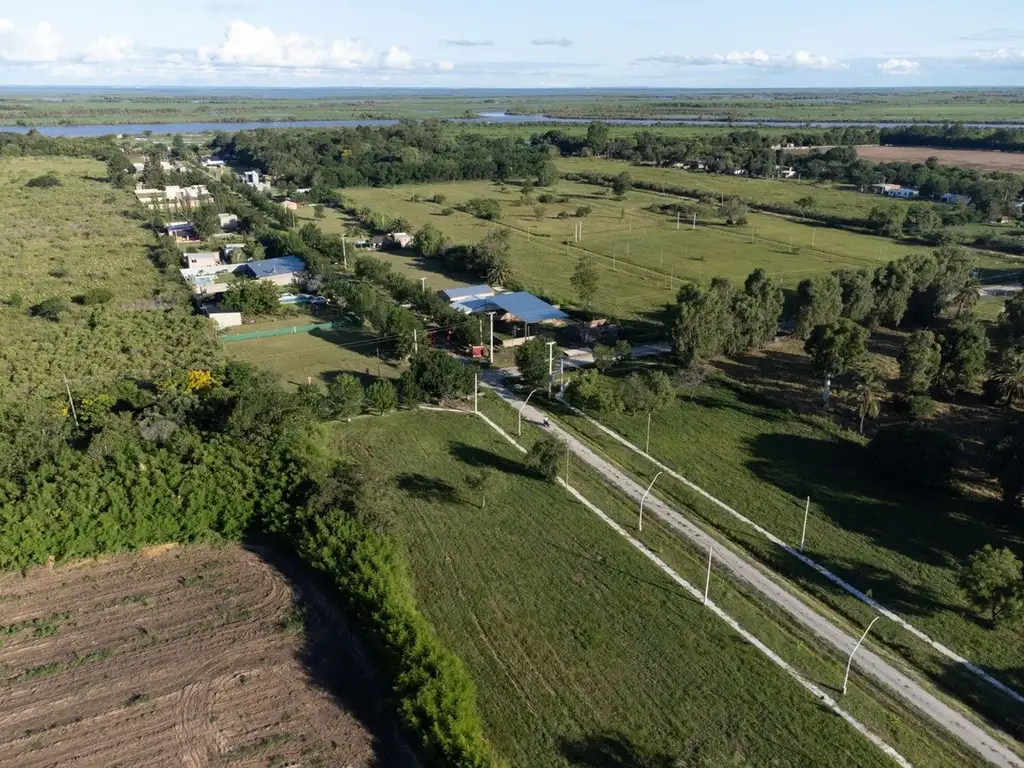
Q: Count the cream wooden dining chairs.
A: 0